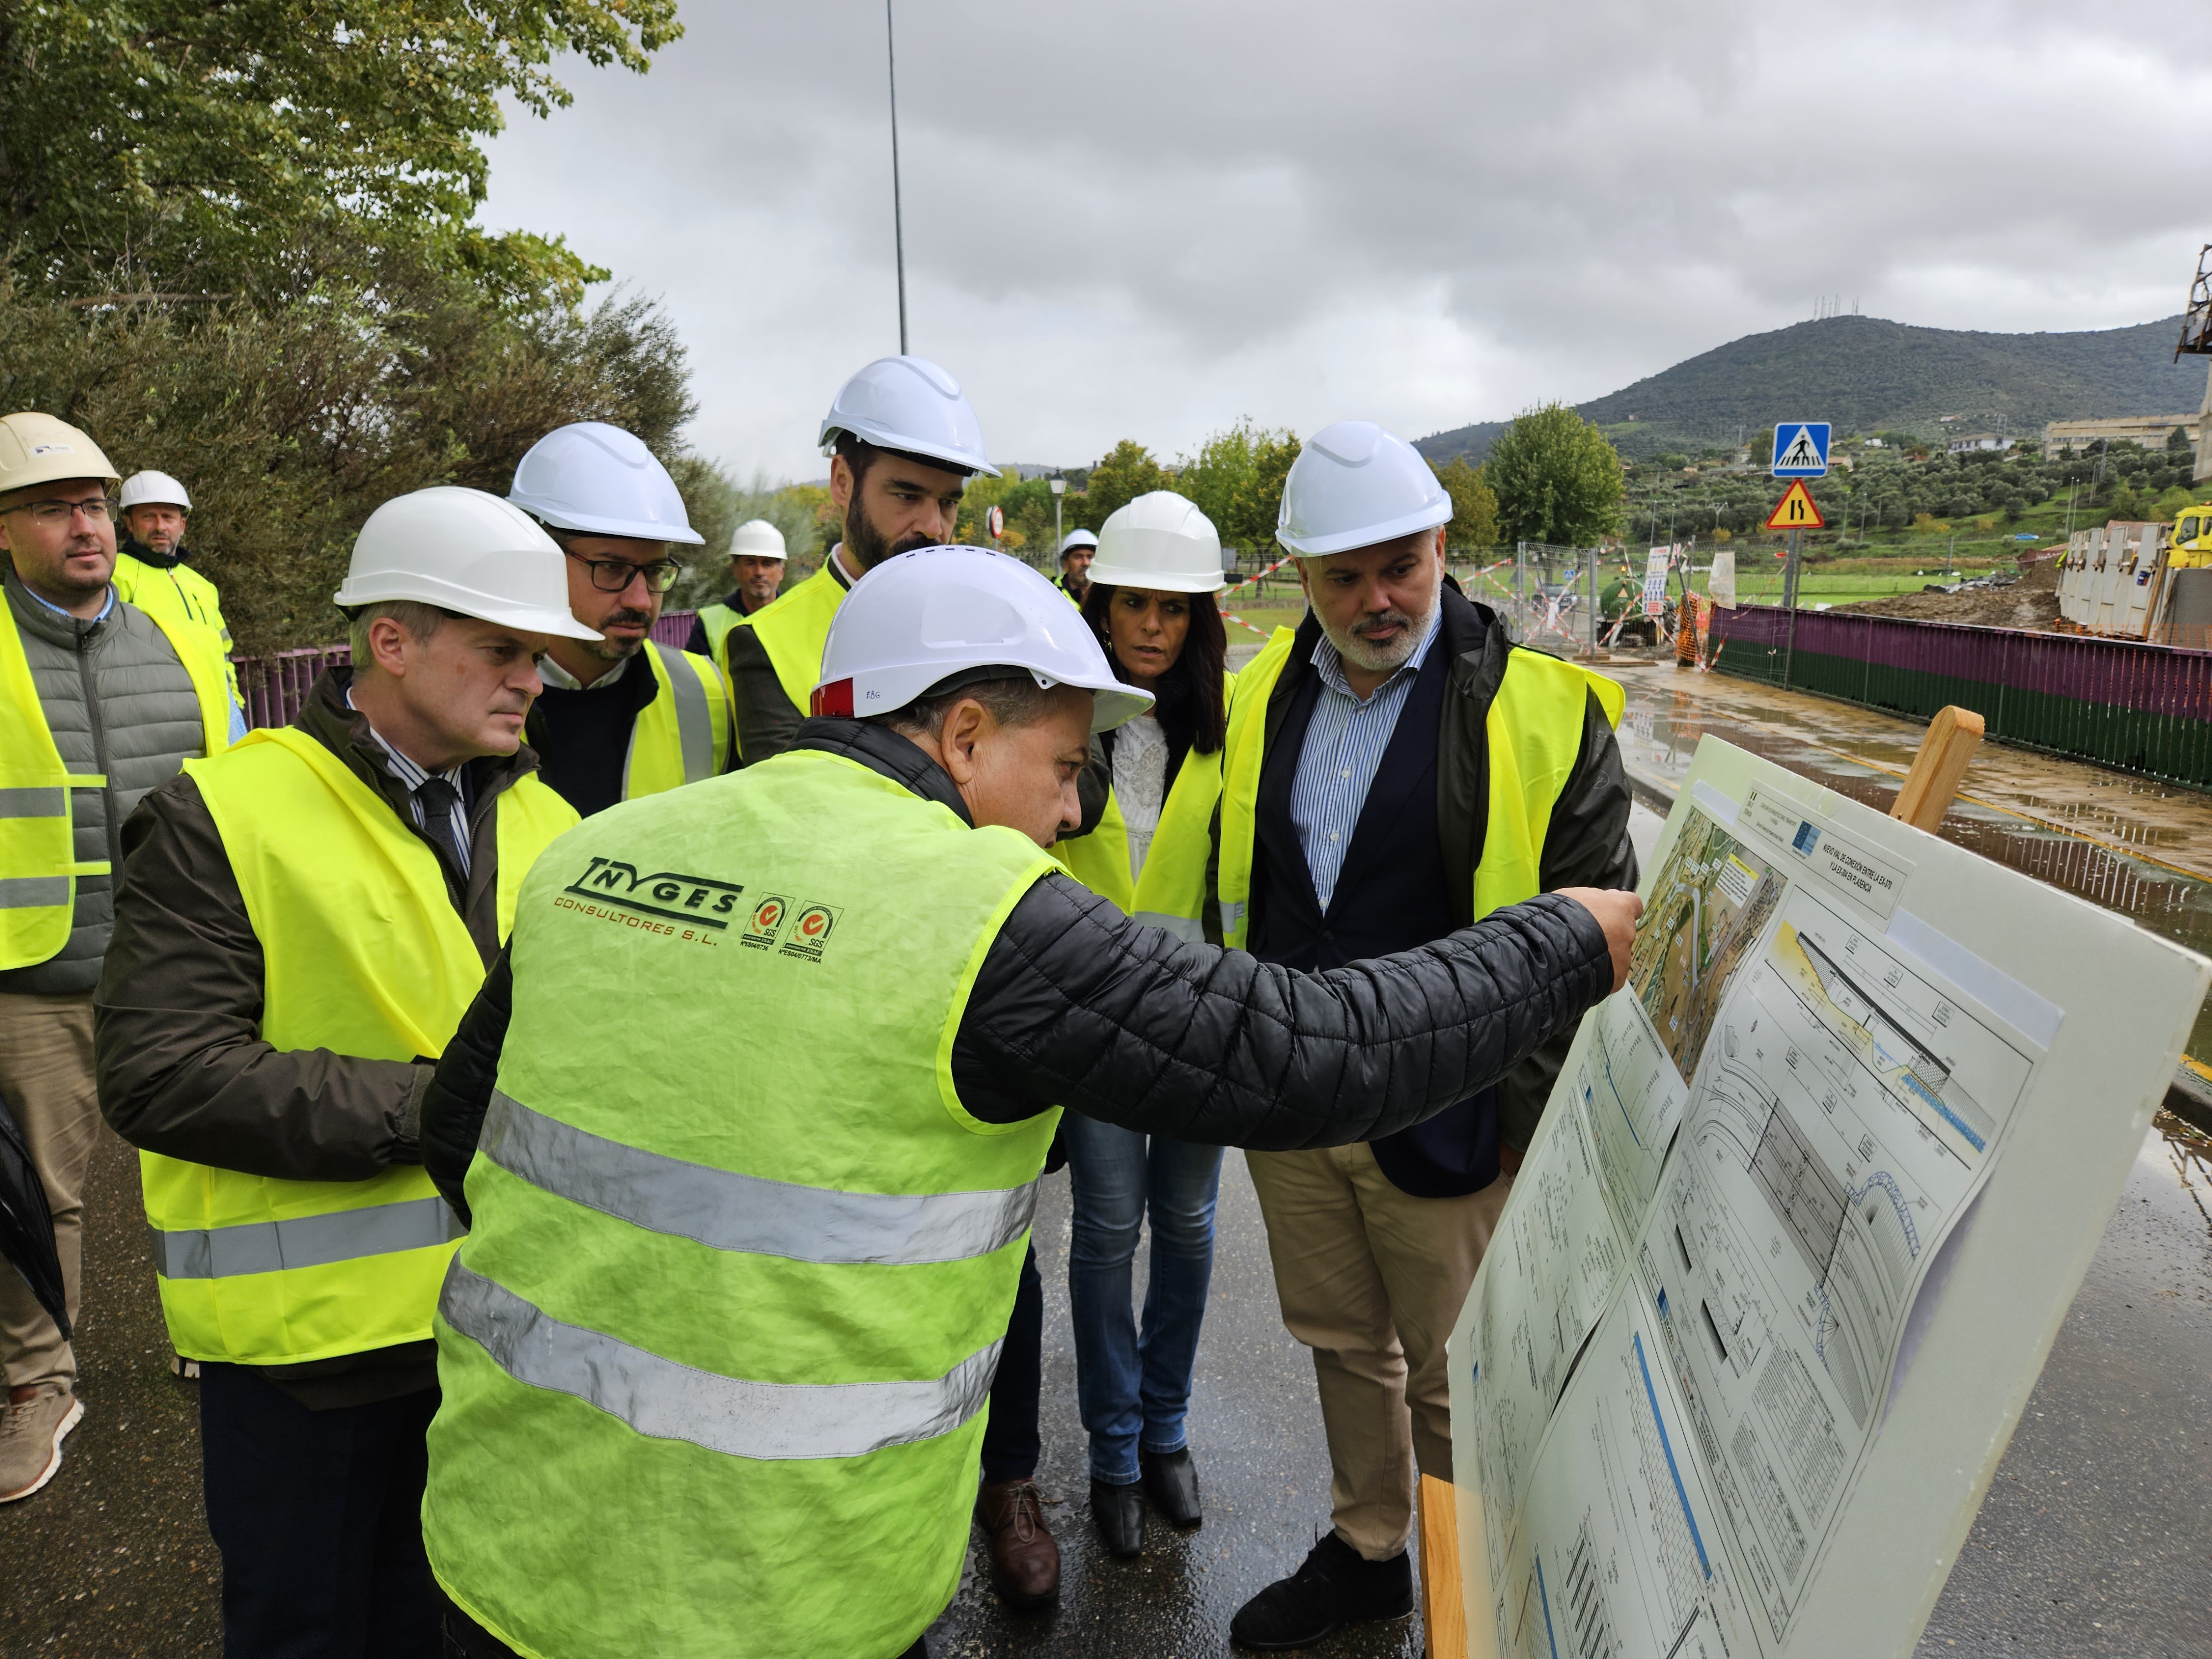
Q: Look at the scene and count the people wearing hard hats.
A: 10